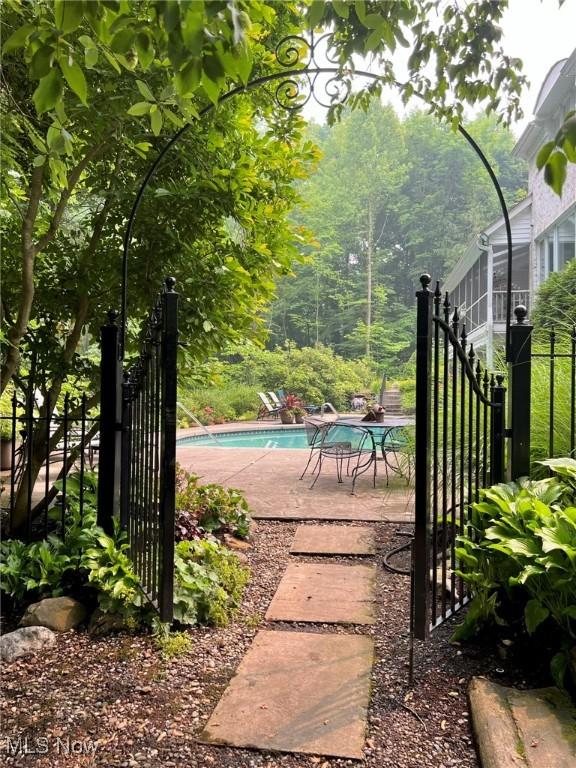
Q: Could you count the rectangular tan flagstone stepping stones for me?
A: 3